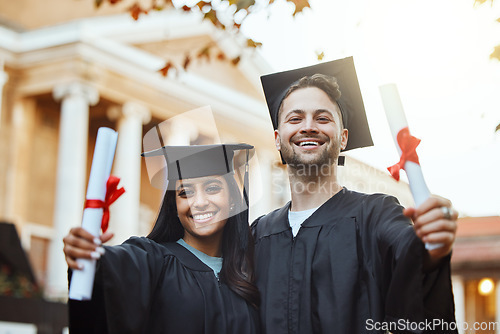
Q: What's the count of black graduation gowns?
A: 2